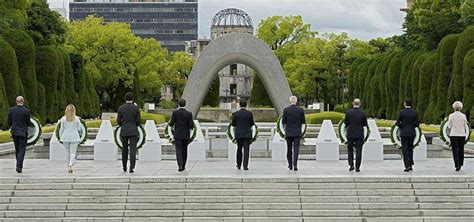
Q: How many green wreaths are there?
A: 9